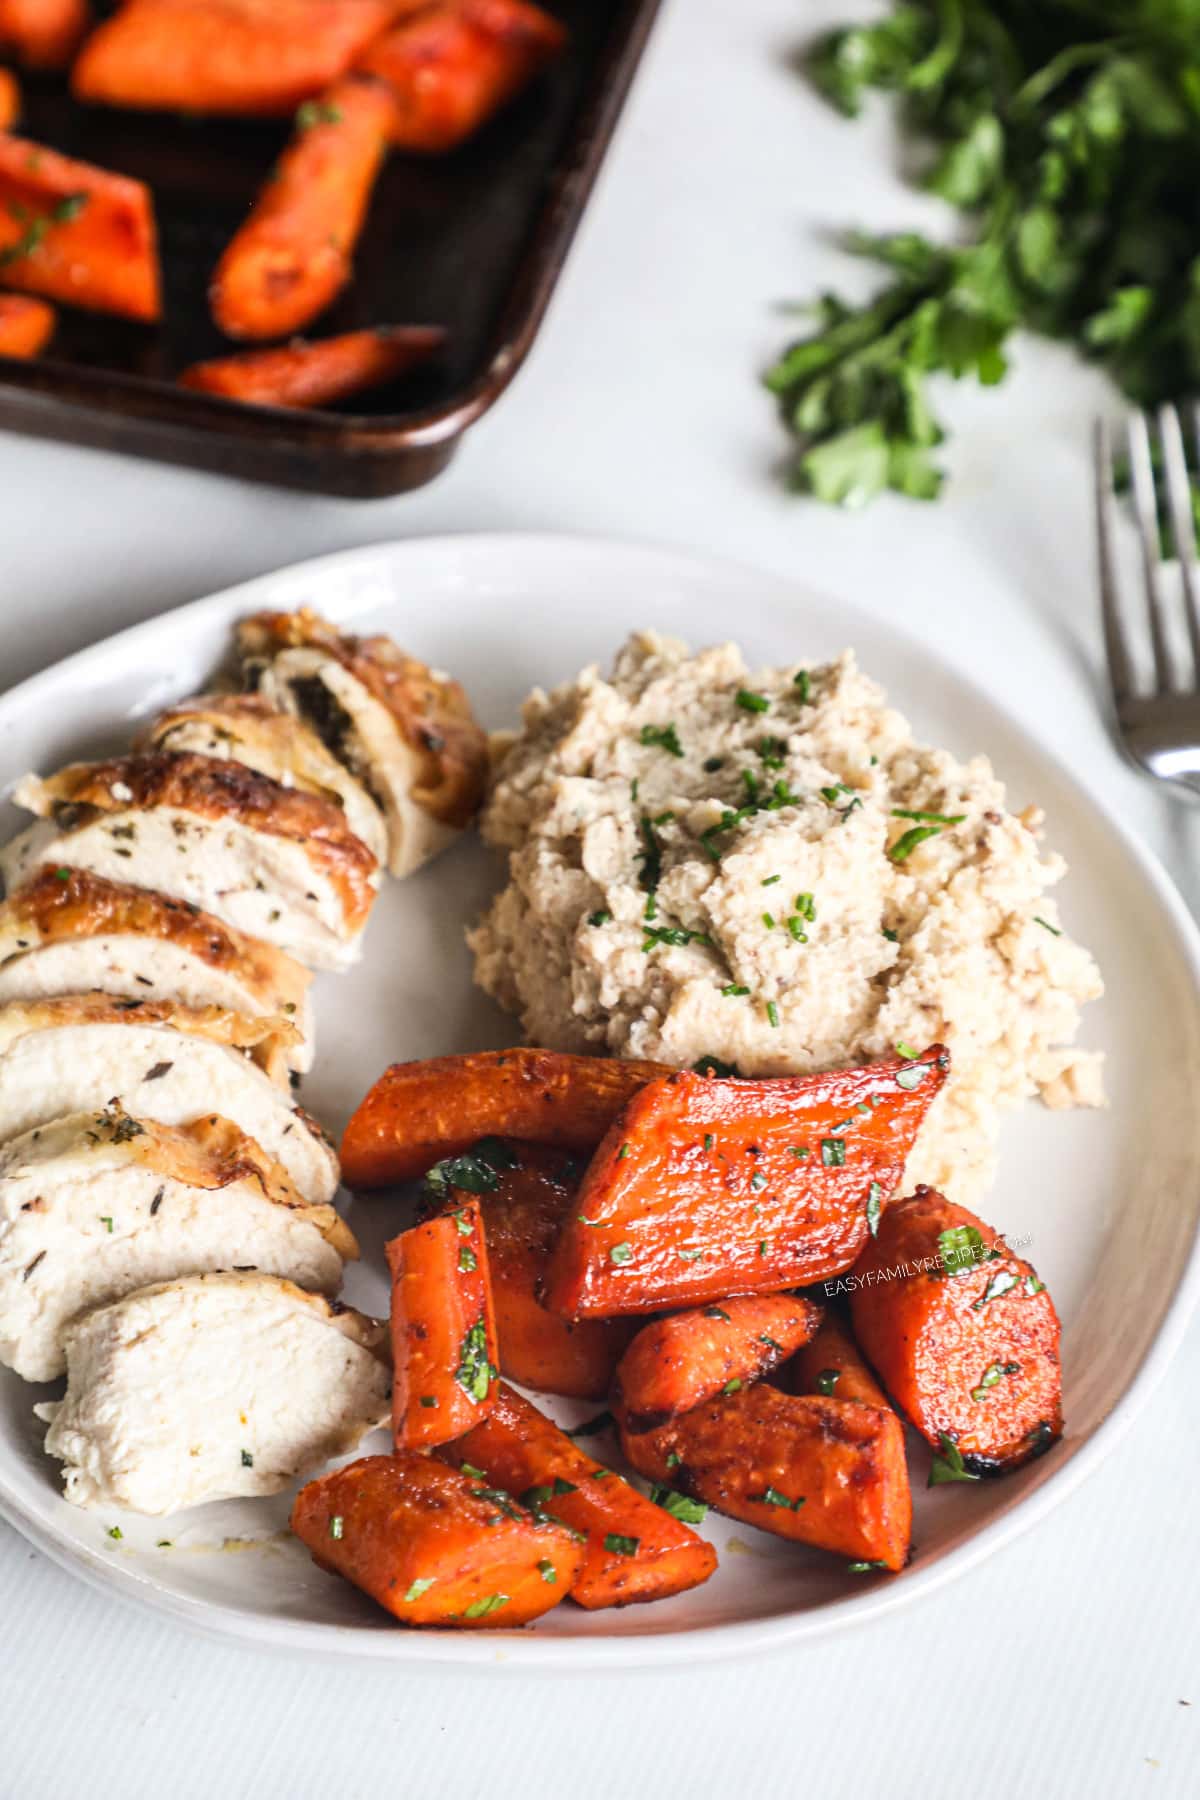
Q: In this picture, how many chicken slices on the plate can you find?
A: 7